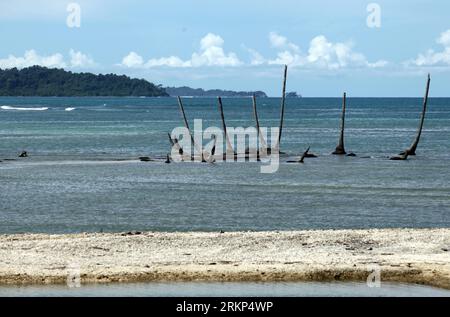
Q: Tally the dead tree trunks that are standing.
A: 6